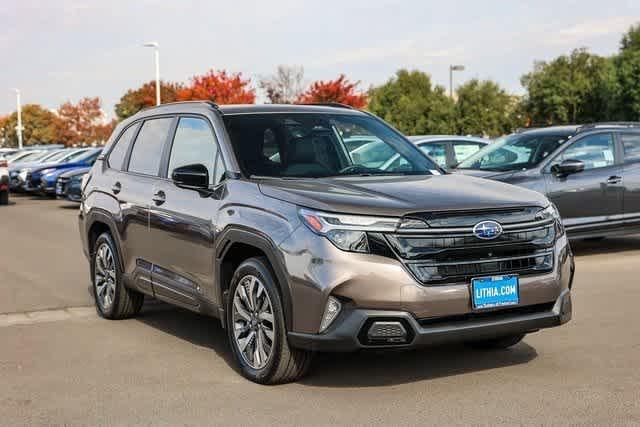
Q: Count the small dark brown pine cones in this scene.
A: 0